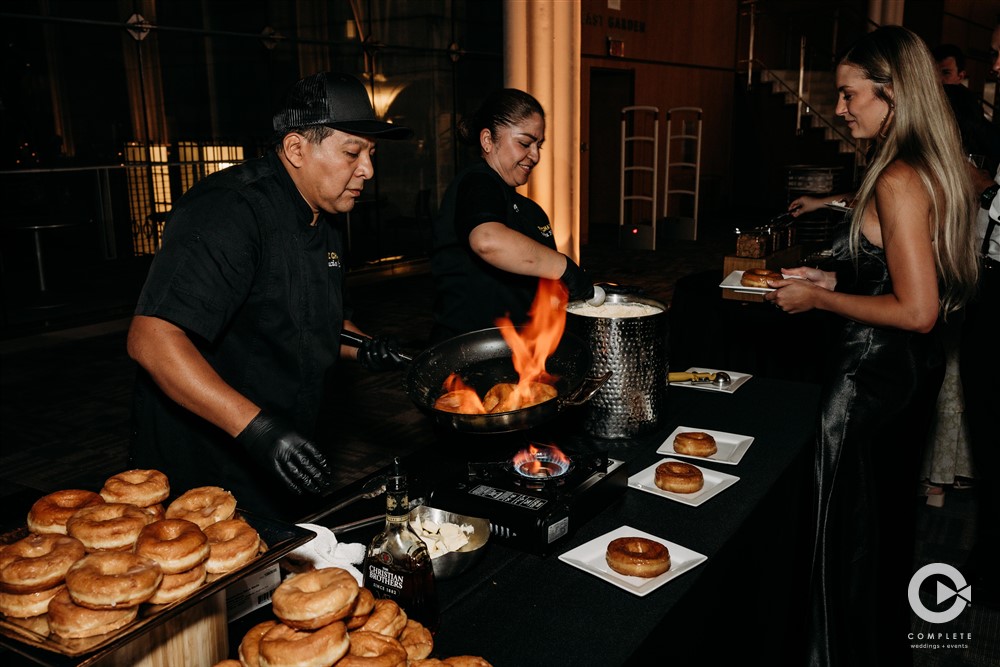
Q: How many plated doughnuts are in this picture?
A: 4